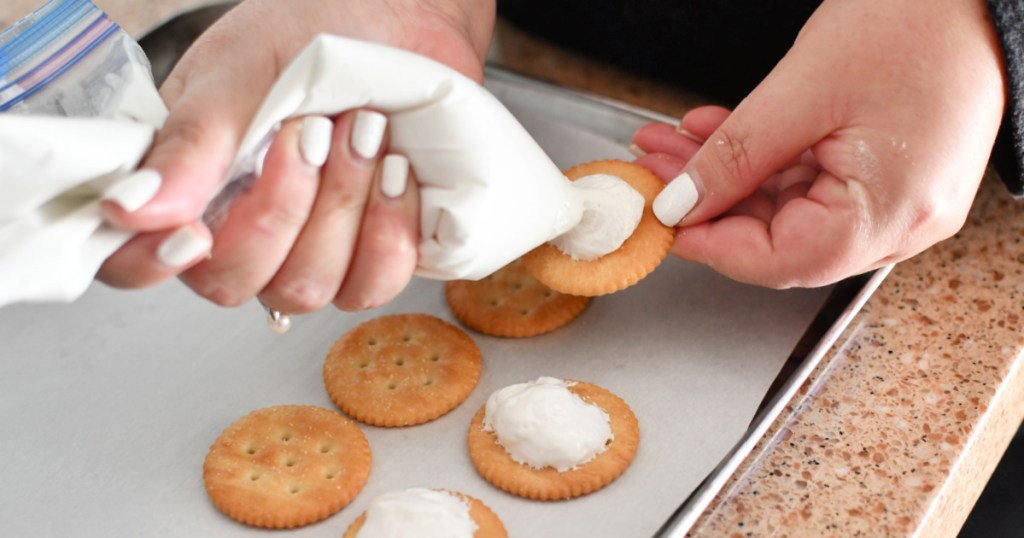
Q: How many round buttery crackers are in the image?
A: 6